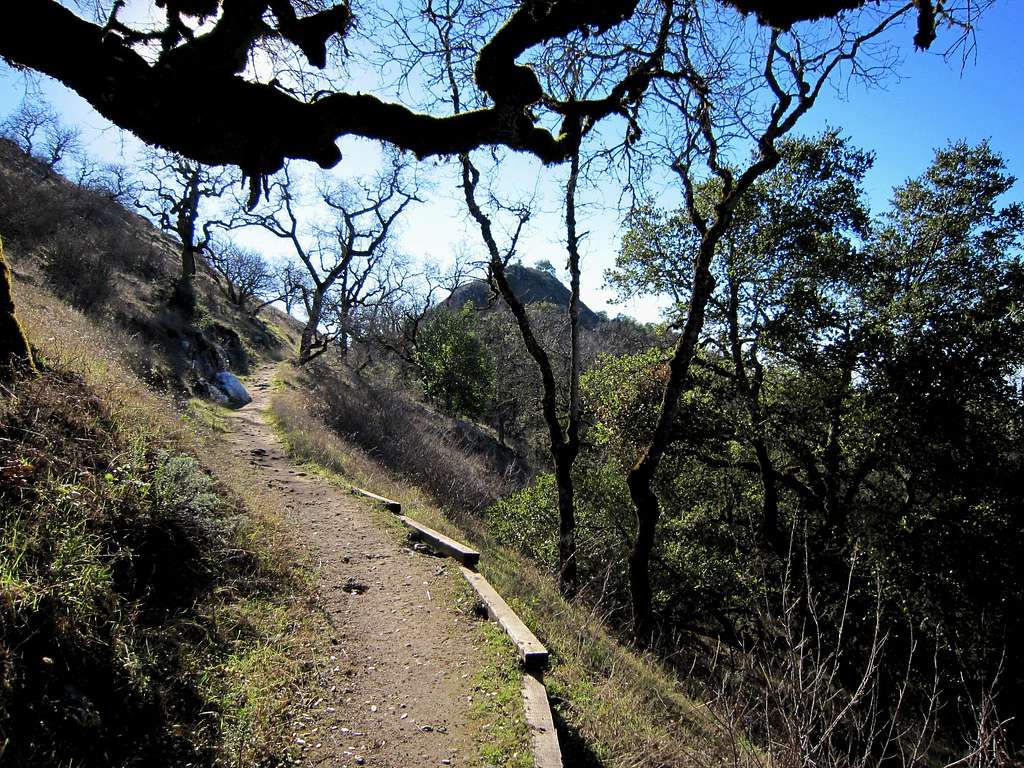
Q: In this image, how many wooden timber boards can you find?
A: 4